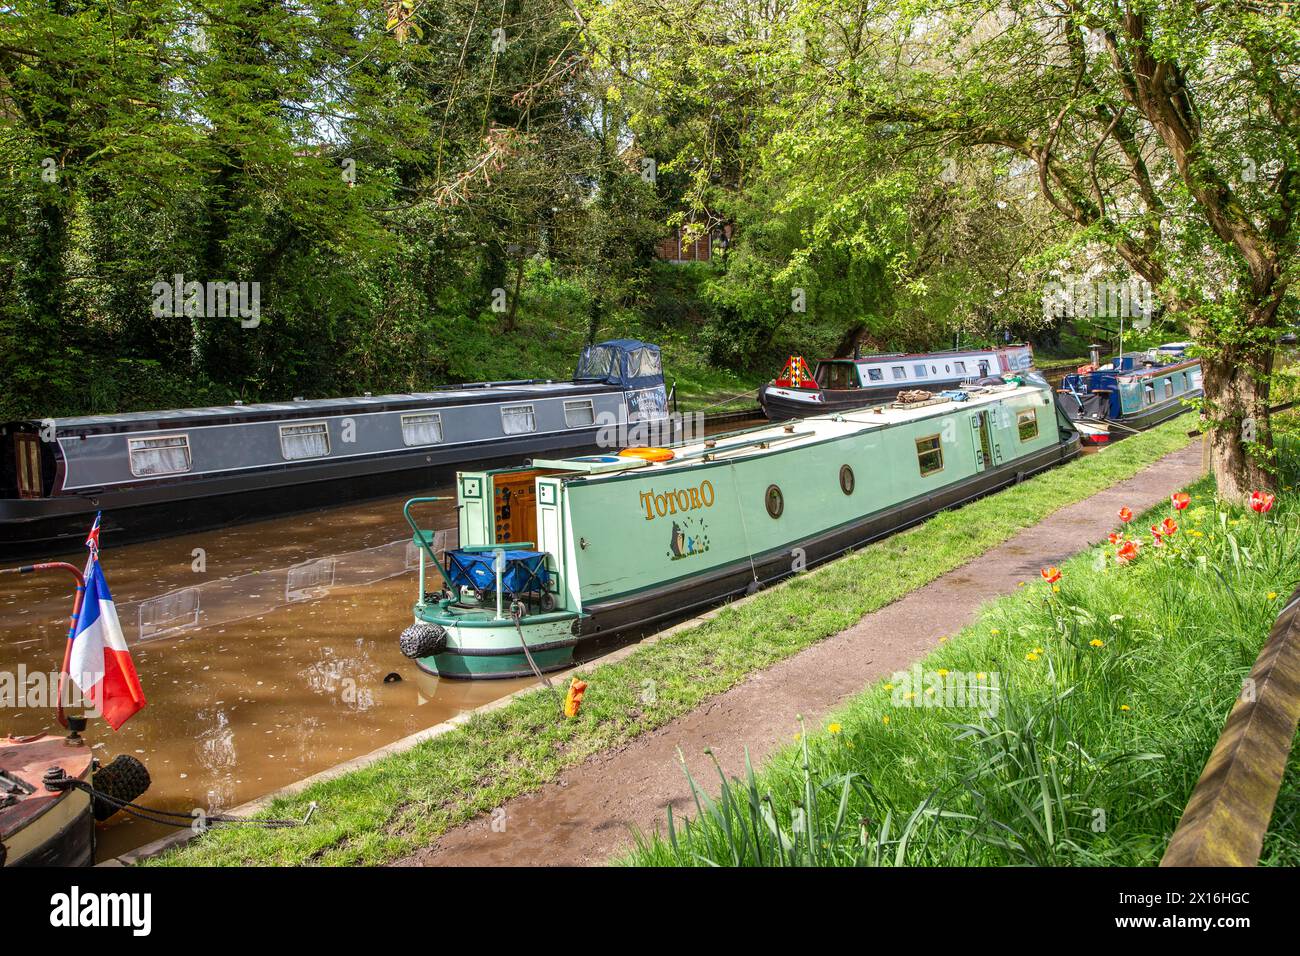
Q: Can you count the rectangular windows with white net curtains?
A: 5